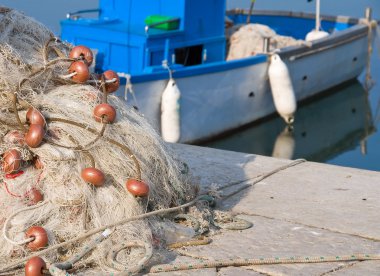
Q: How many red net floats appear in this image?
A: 12